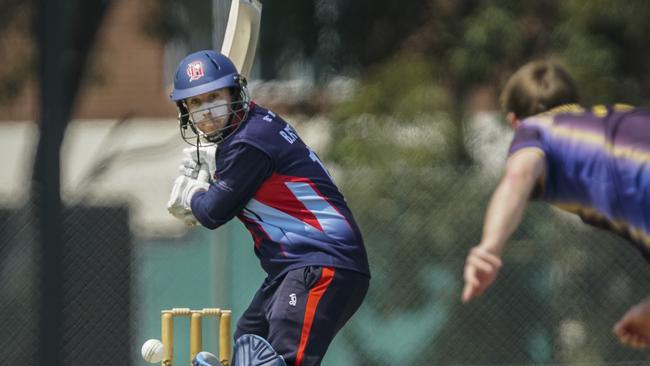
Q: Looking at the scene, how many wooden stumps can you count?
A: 3